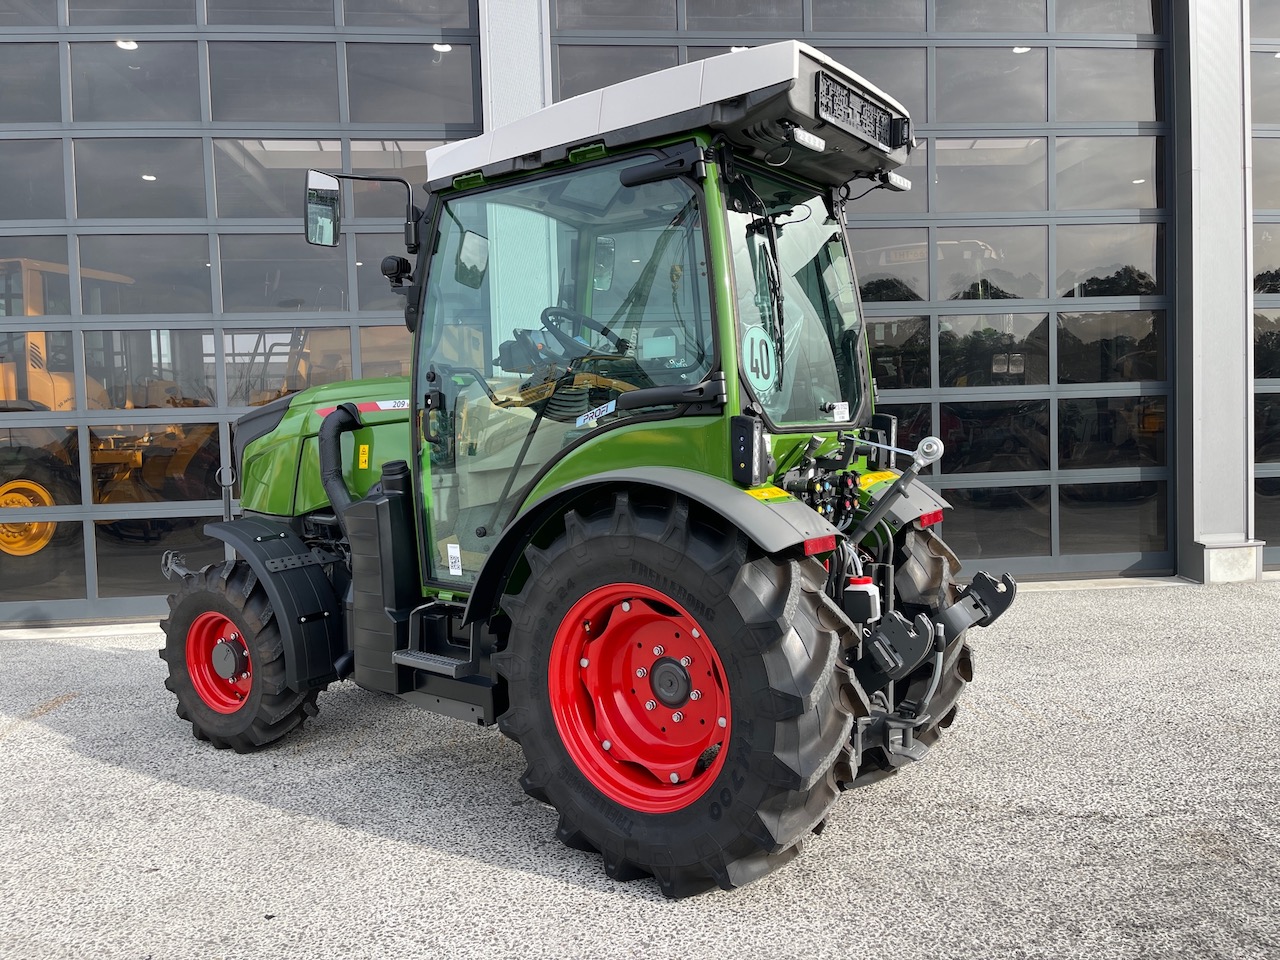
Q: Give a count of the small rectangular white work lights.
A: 2